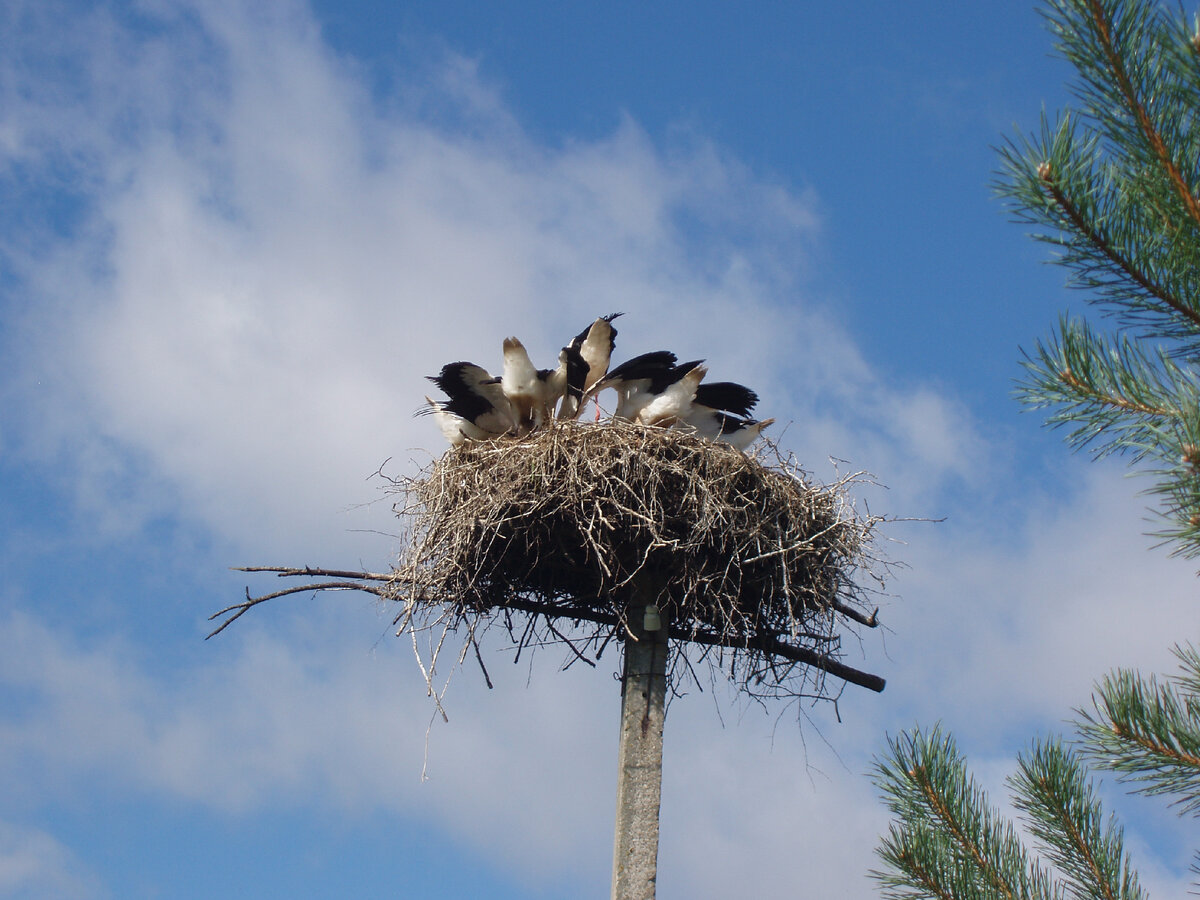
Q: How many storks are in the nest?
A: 5